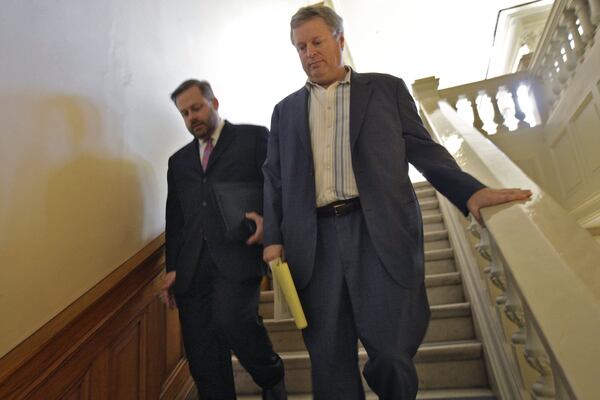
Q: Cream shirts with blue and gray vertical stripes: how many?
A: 1